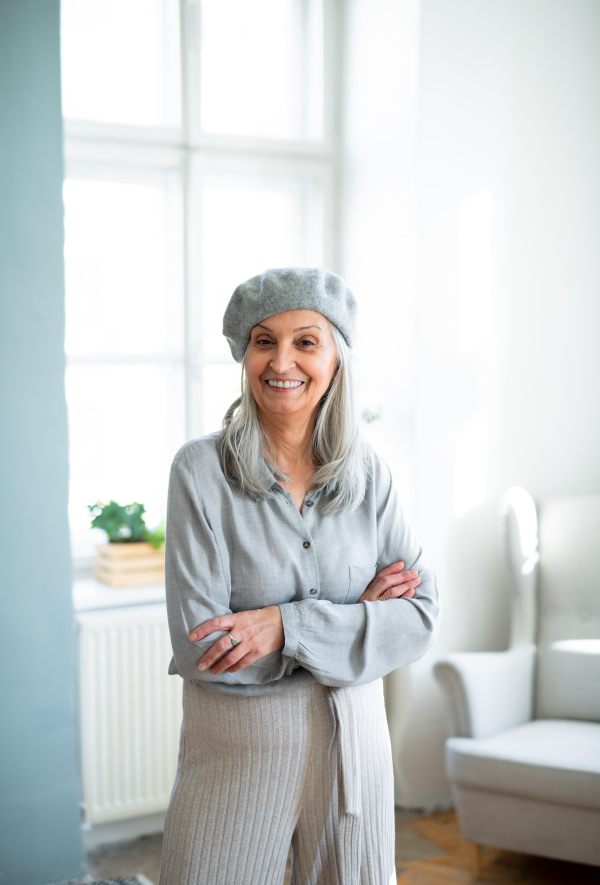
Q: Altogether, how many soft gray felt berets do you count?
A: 1